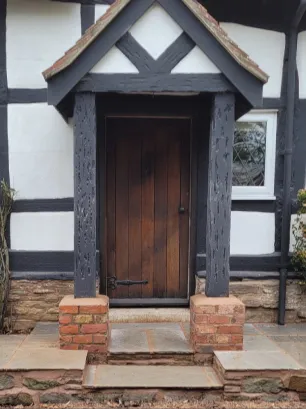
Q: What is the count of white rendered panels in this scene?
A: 11